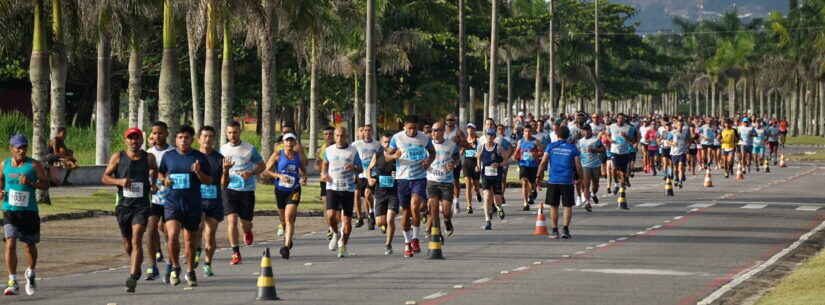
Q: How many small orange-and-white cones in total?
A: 4